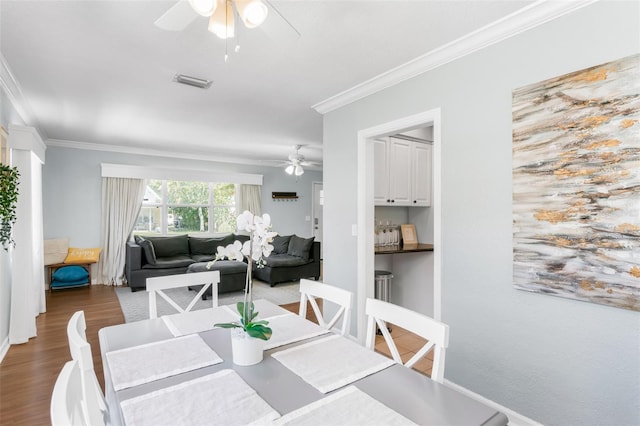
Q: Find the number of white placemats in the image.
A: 6